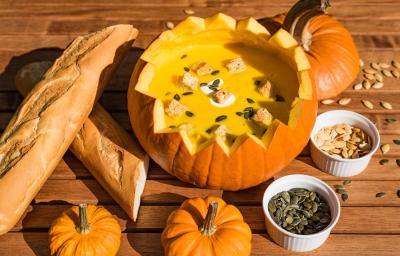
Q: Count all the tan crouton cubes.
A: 8